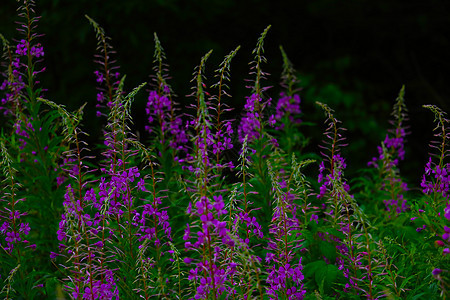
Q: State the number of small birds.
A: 0